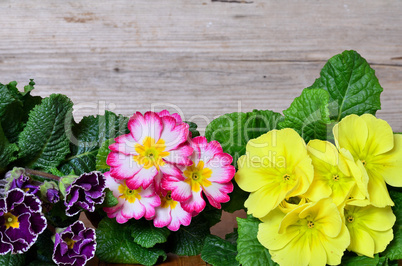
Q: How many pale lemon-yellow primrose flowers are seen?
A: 5